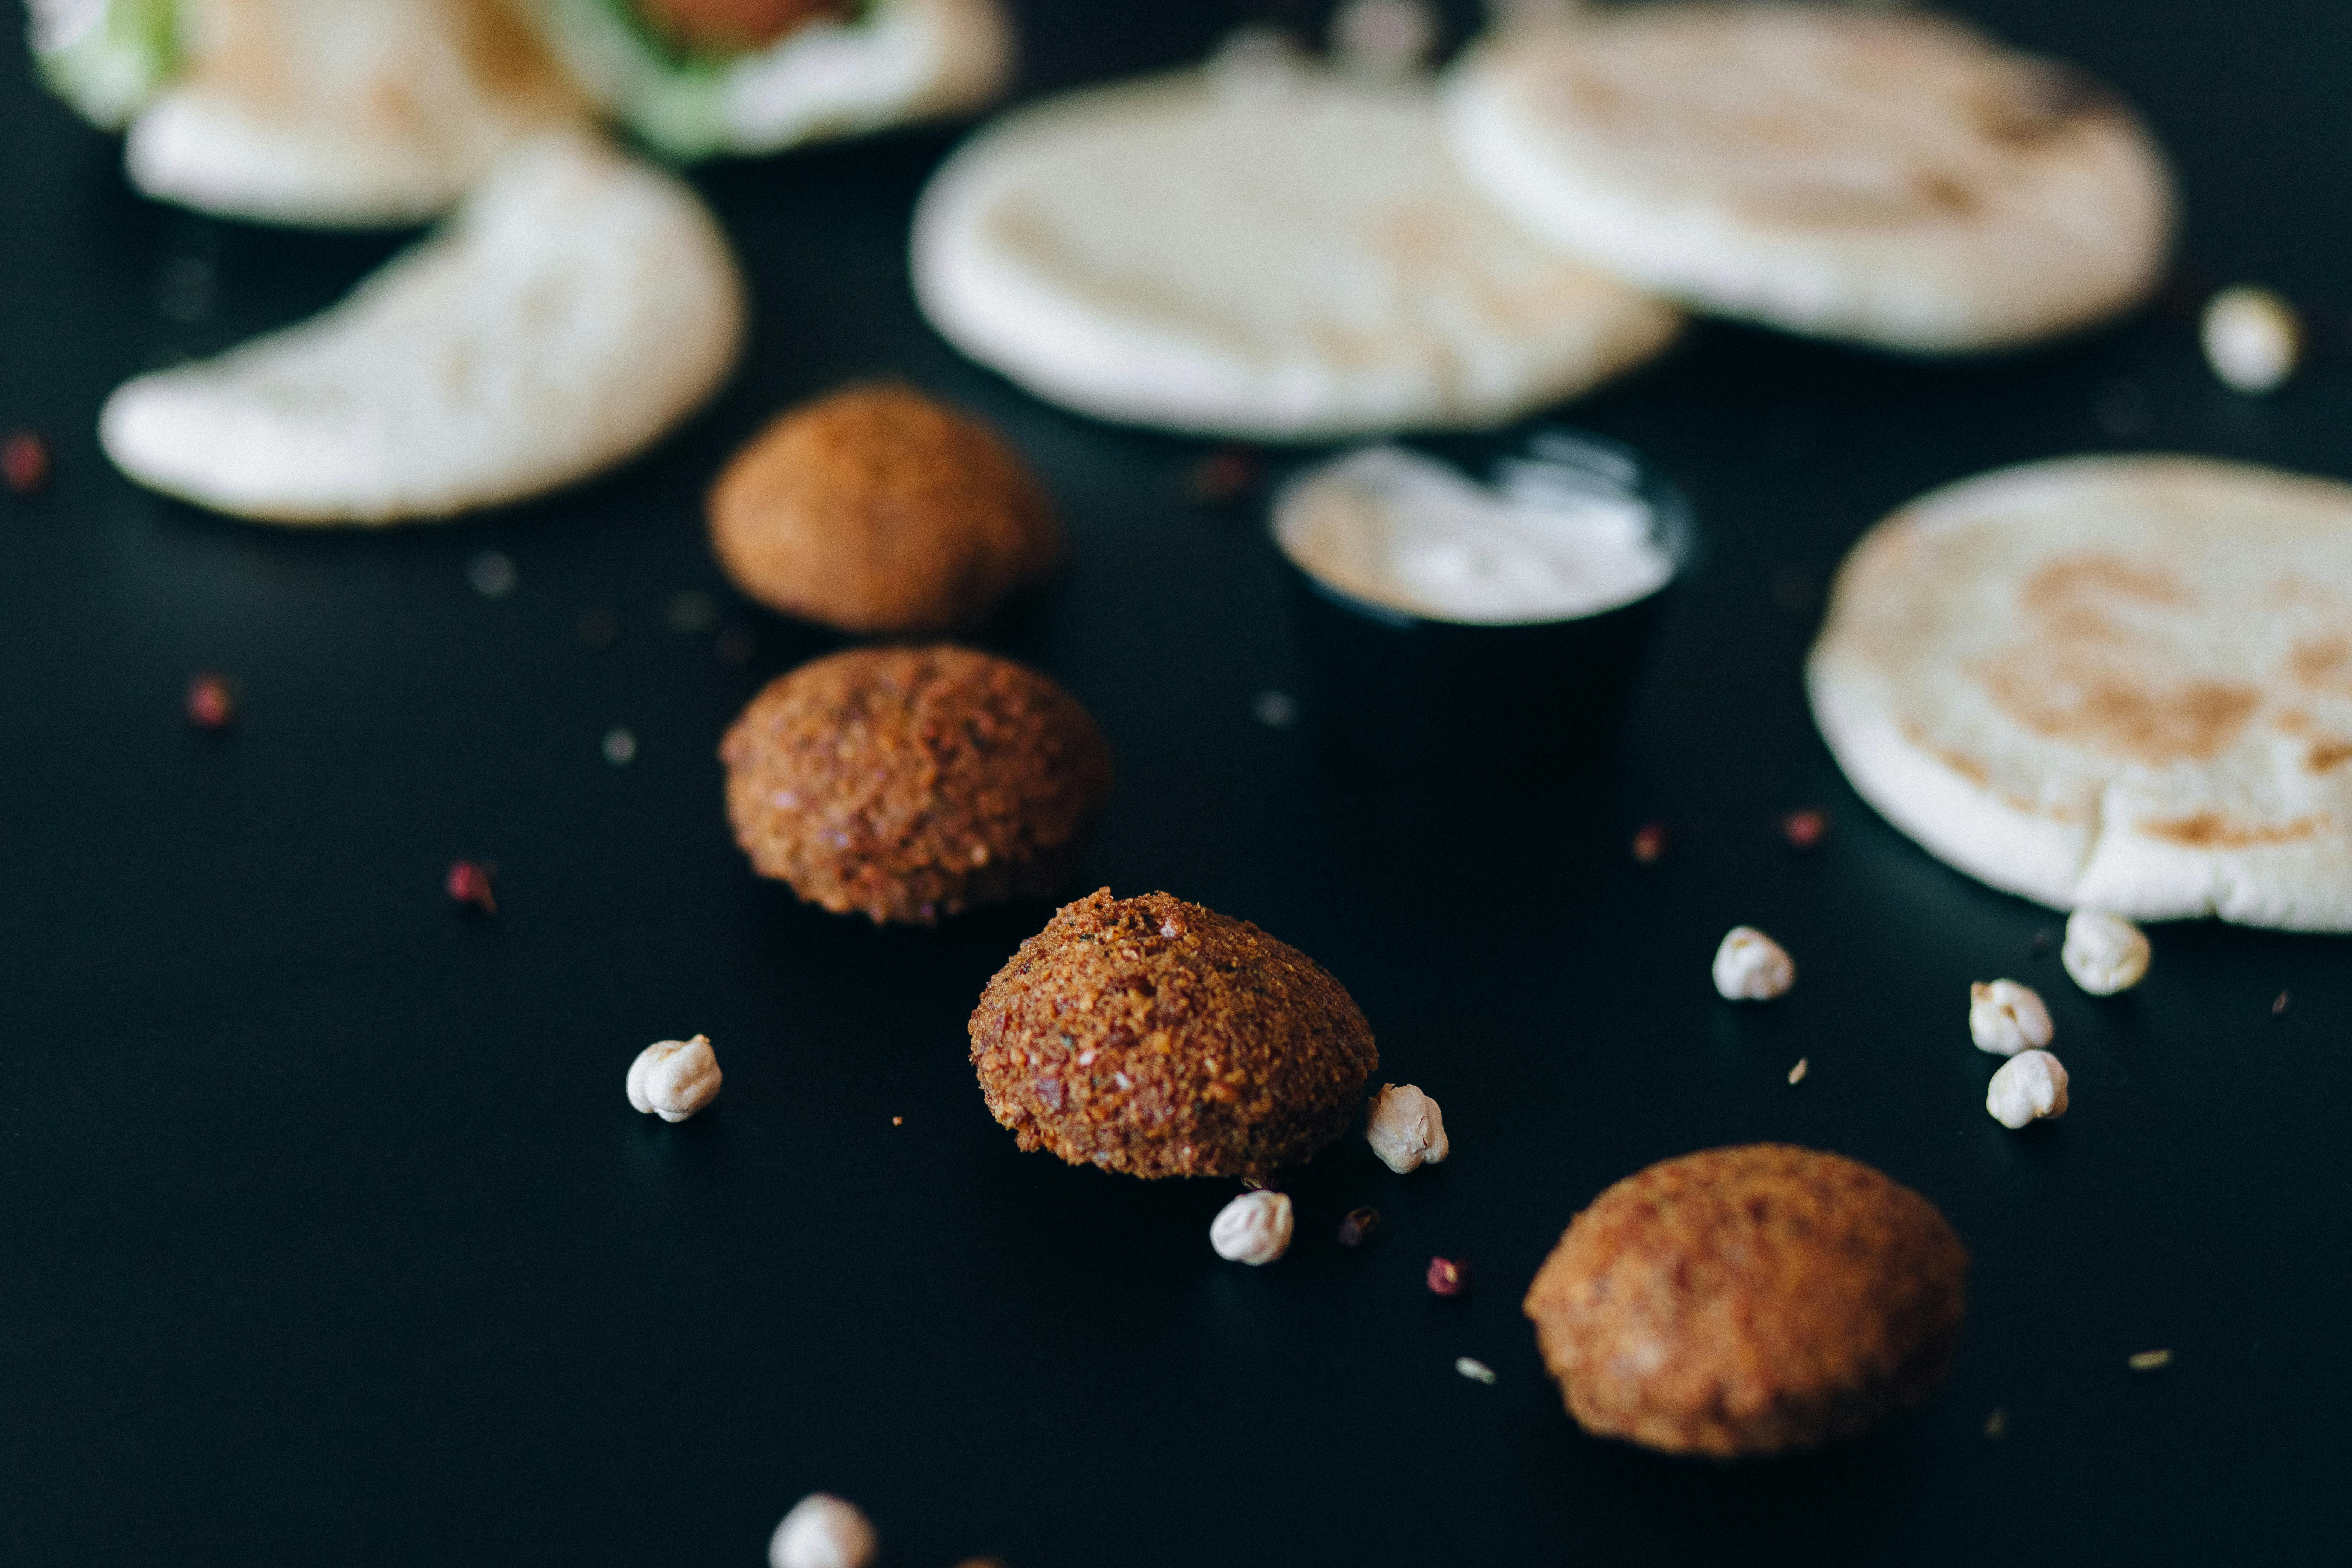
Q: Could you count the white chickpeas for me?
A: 9